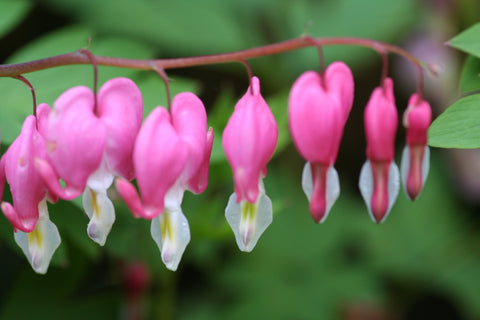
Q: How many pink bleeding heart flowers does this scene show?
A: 7